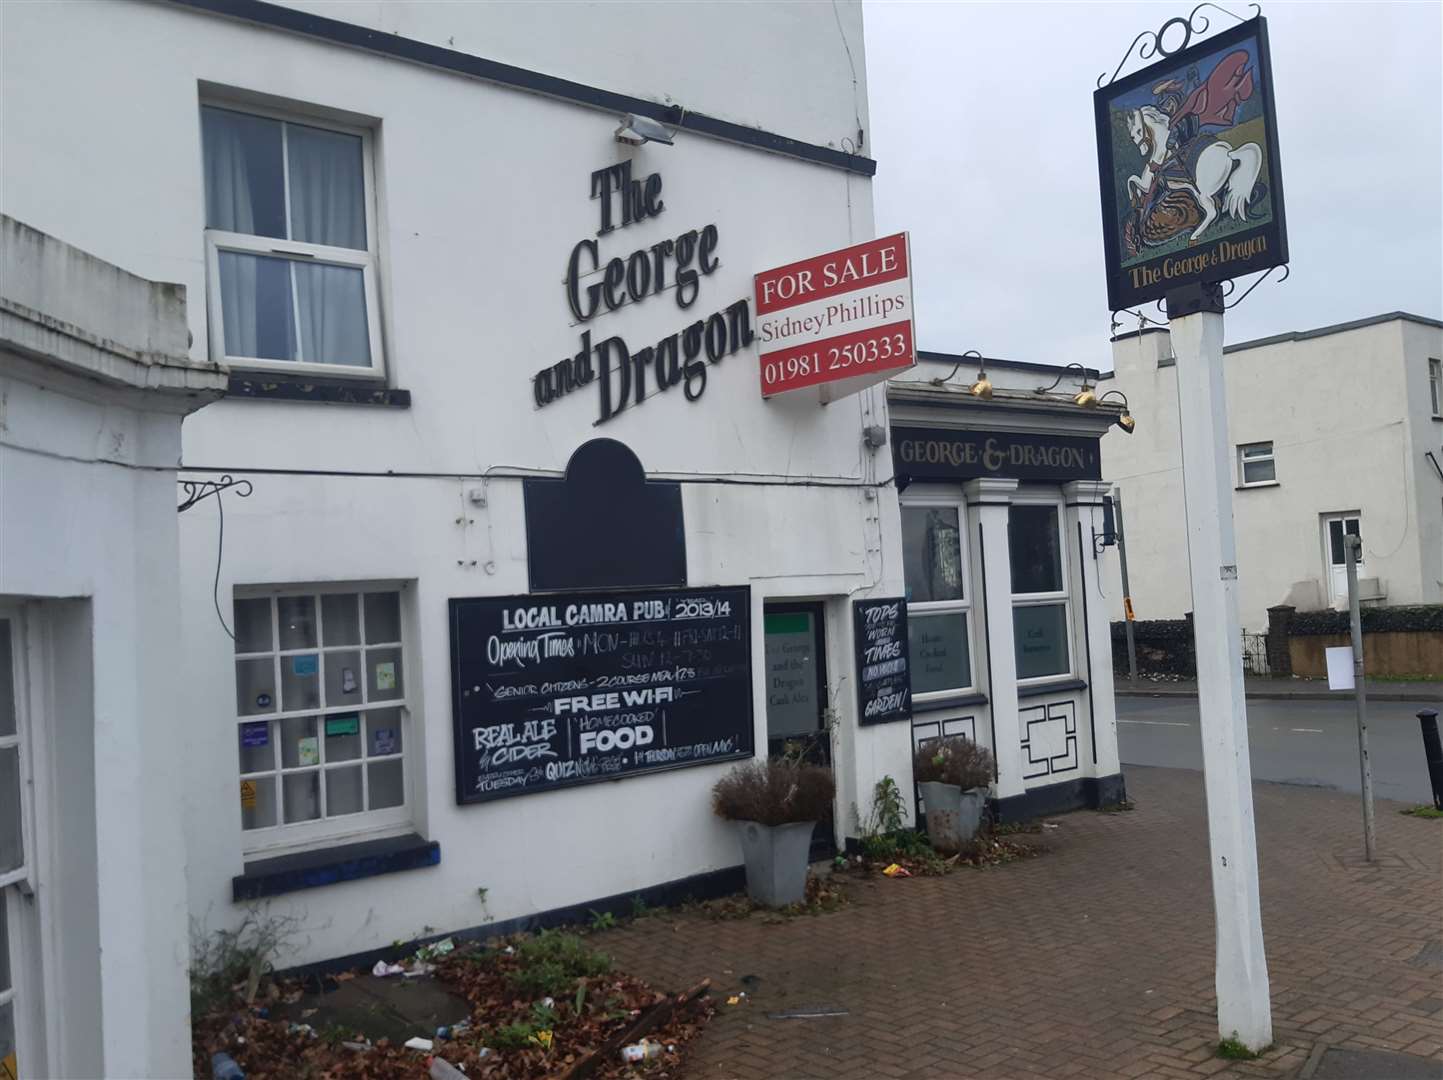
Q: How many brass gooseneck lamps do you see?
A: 3